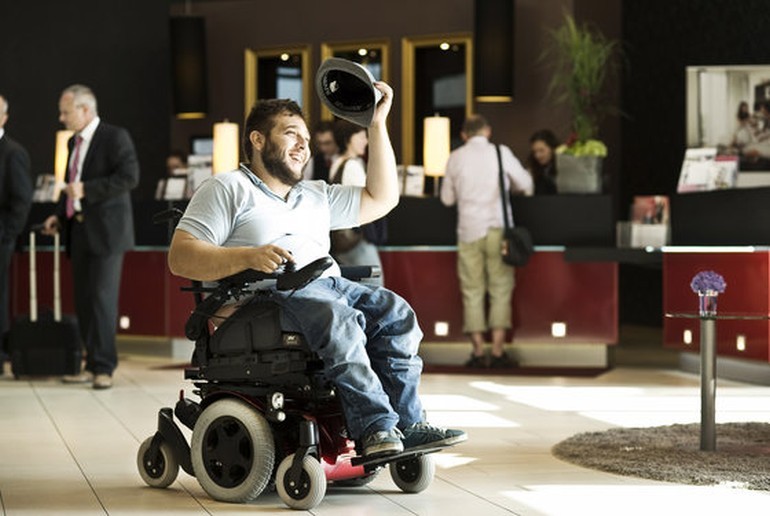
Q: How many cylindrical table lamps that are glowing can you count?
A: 3